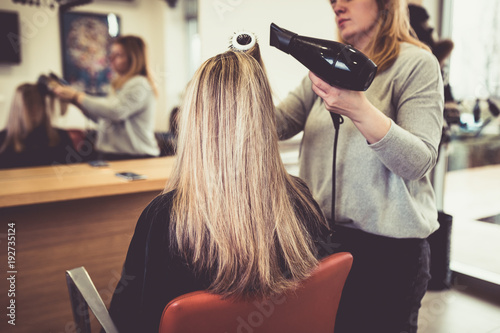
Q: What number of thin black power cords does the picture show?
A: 1